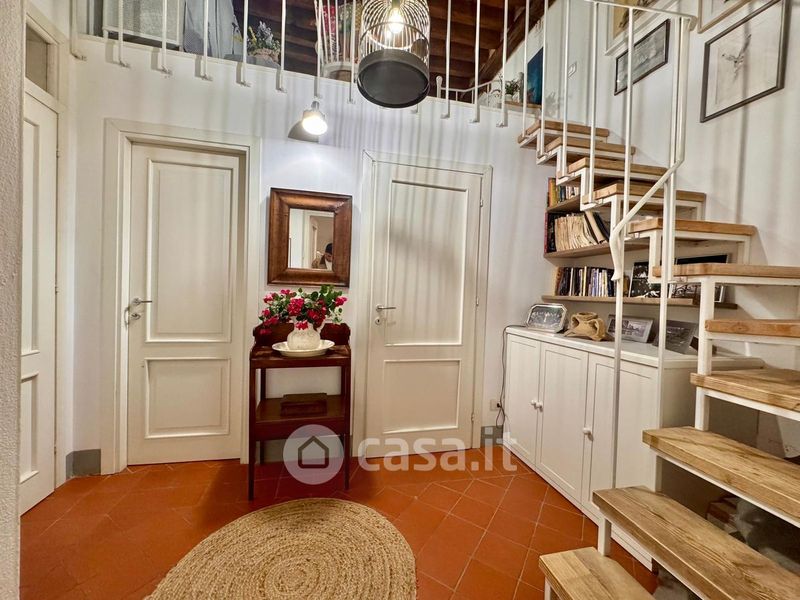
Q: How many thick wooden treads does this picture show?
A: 11